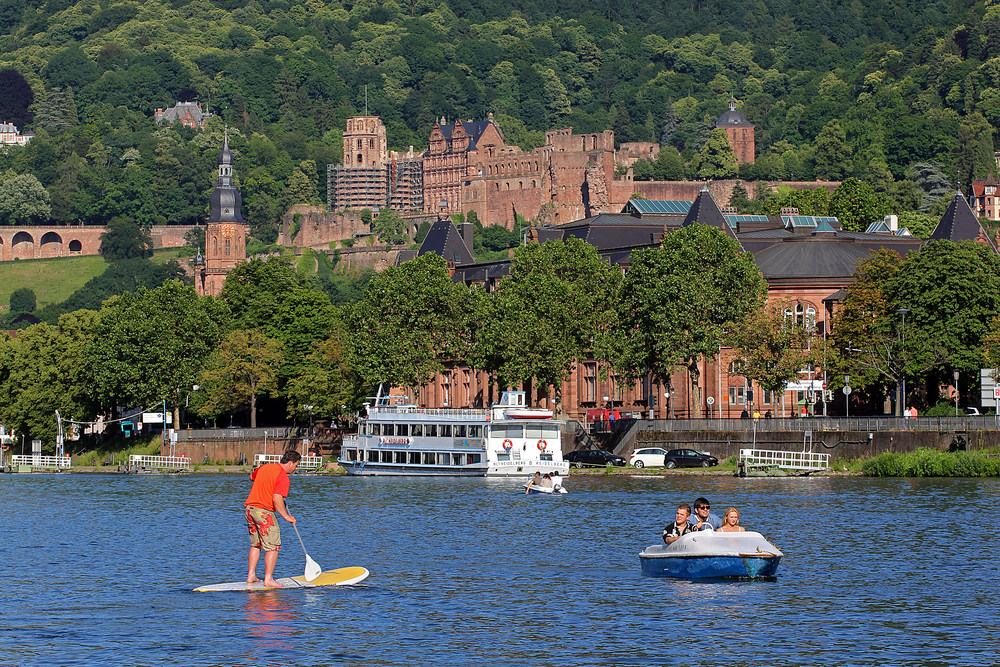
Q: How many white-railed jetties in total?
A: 4